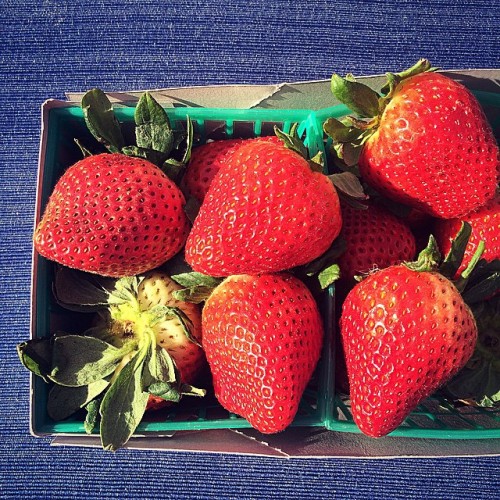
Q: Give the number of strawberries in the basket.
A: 9